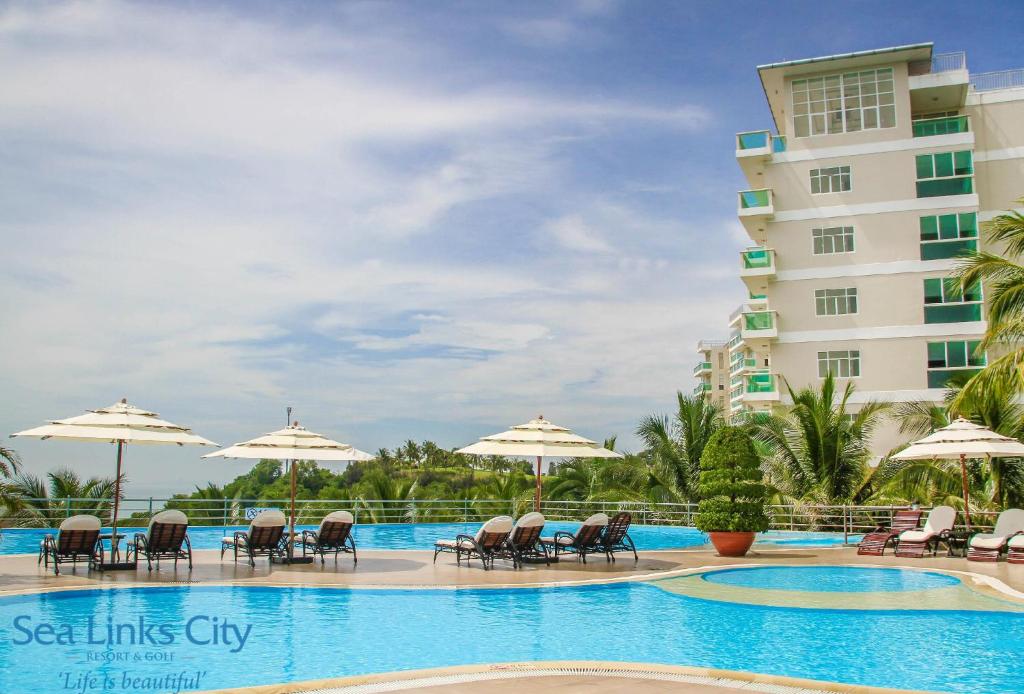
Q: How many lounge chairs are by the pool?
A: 12